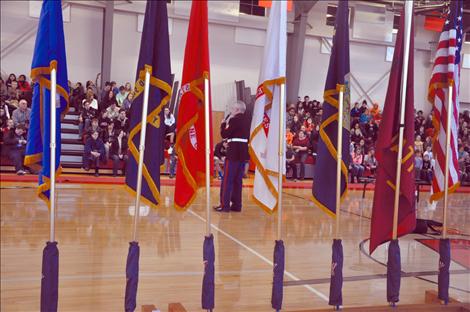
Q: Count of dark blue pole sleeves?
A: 7